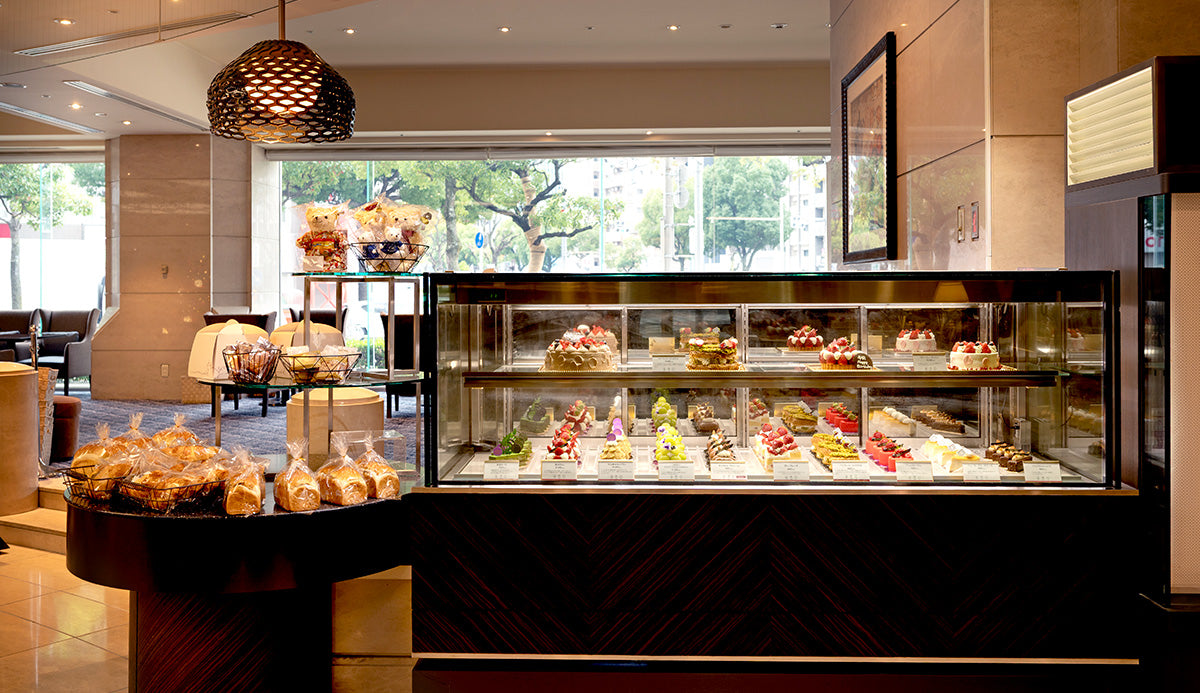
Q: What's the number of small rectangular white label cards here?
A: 12